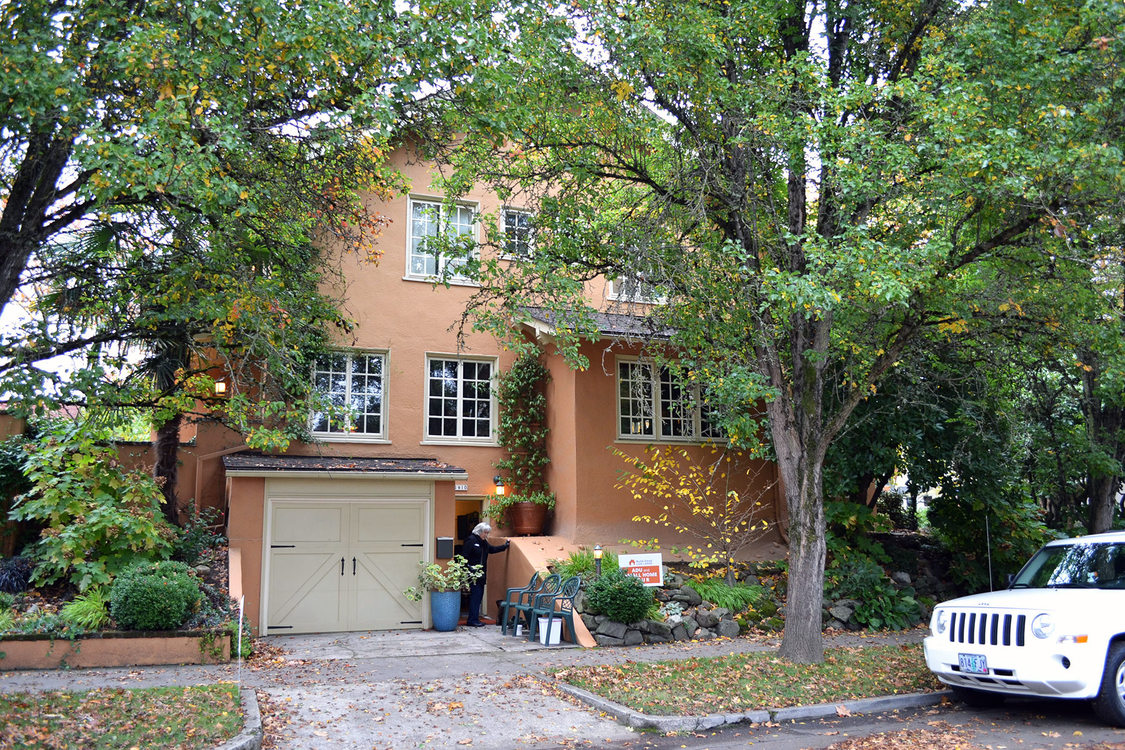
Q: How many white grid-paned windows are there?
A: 6